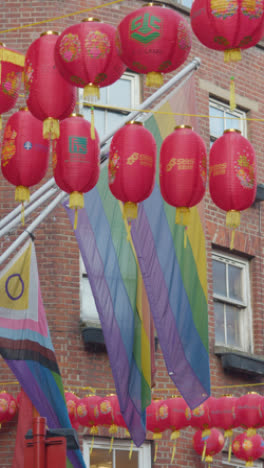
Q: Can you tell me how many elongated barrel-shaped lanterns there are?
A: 6